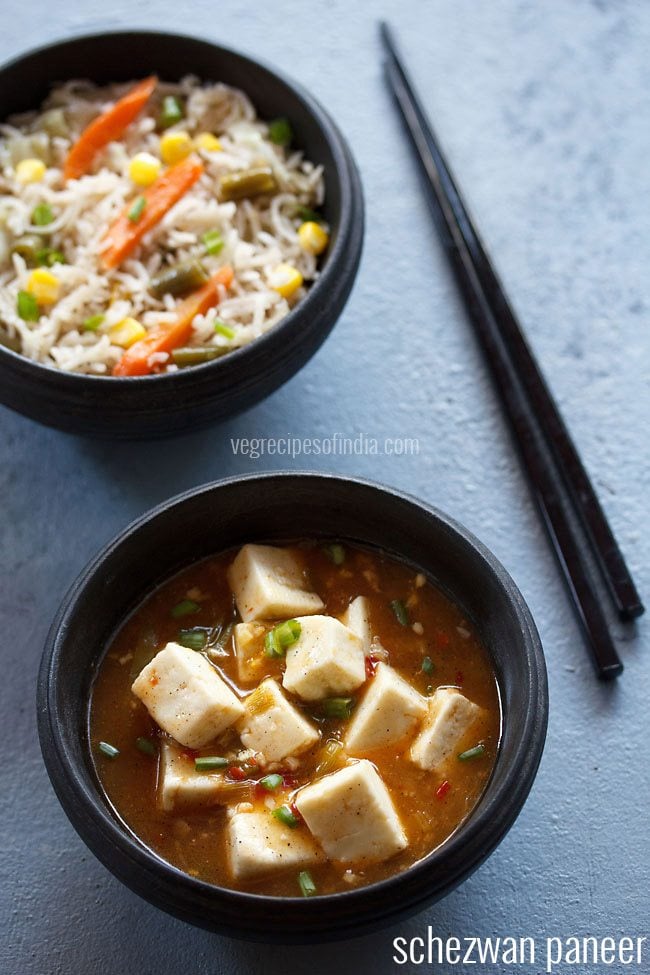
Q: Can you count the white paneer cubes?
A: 11